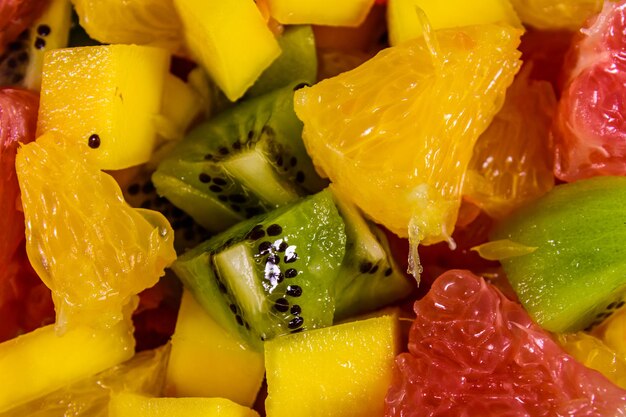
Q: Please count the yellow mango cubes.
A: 8